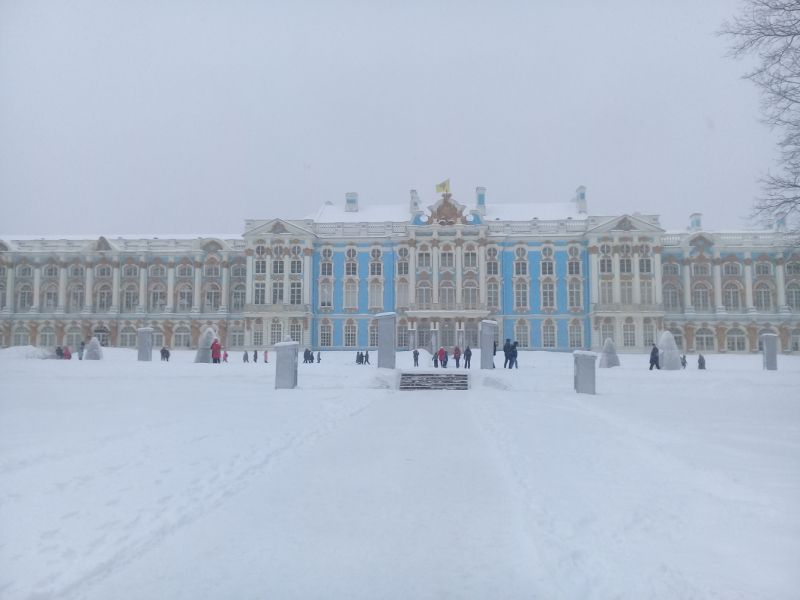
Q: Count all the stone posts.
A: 6